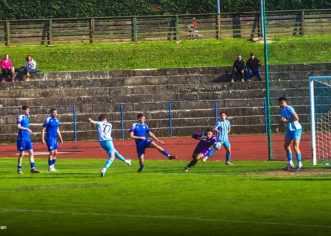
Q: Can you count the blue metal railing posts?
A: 5